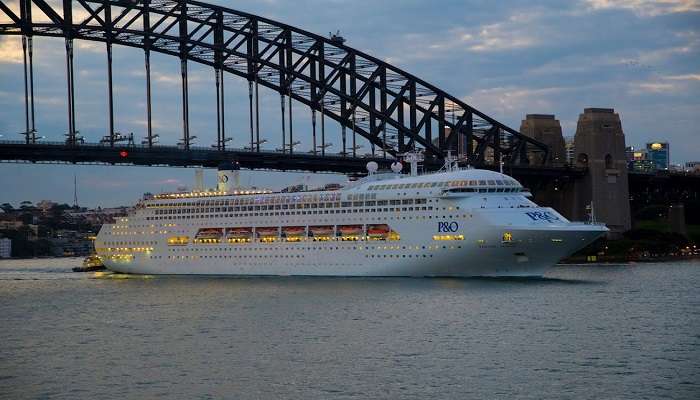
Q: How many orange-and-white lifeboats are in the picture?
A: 7